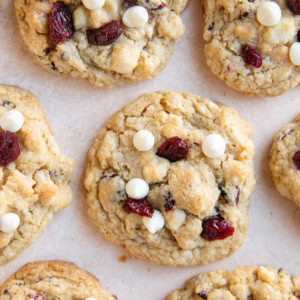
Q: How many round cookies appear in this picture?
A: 7